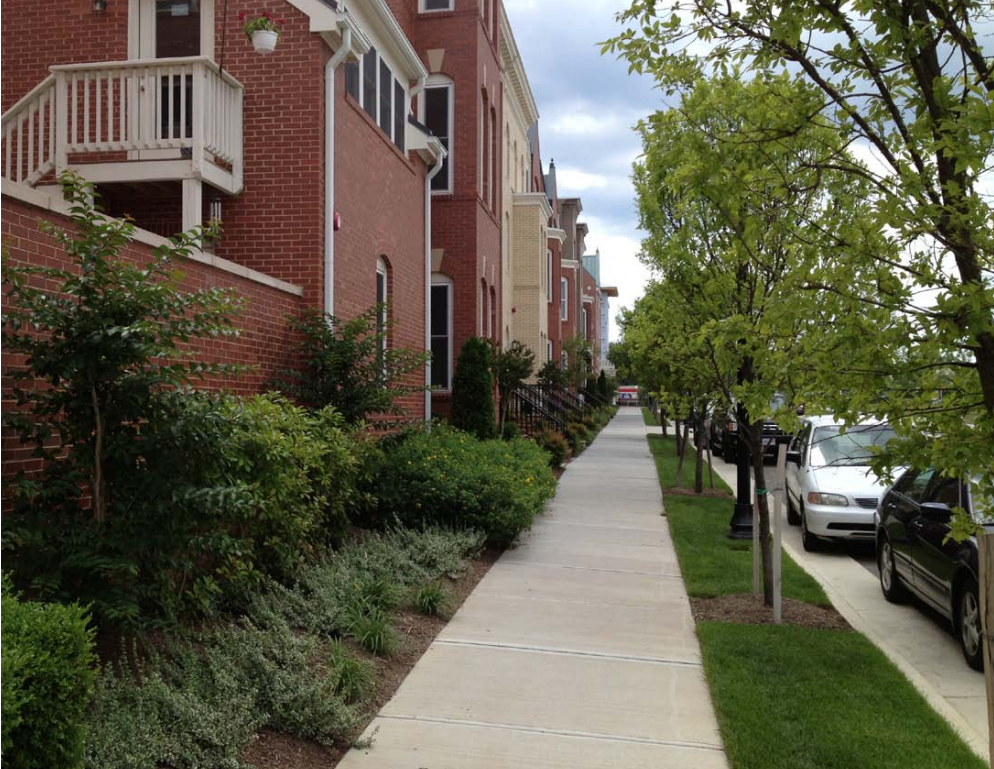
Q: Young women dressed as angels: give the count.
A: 0